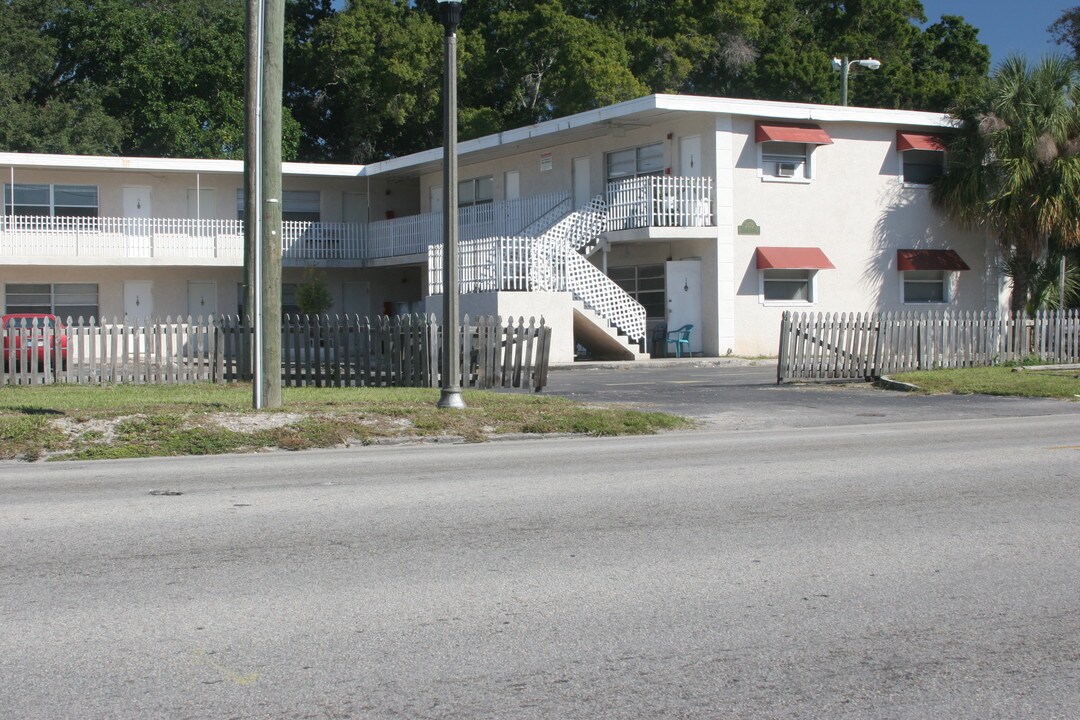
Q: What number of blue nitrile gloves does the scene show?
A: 0